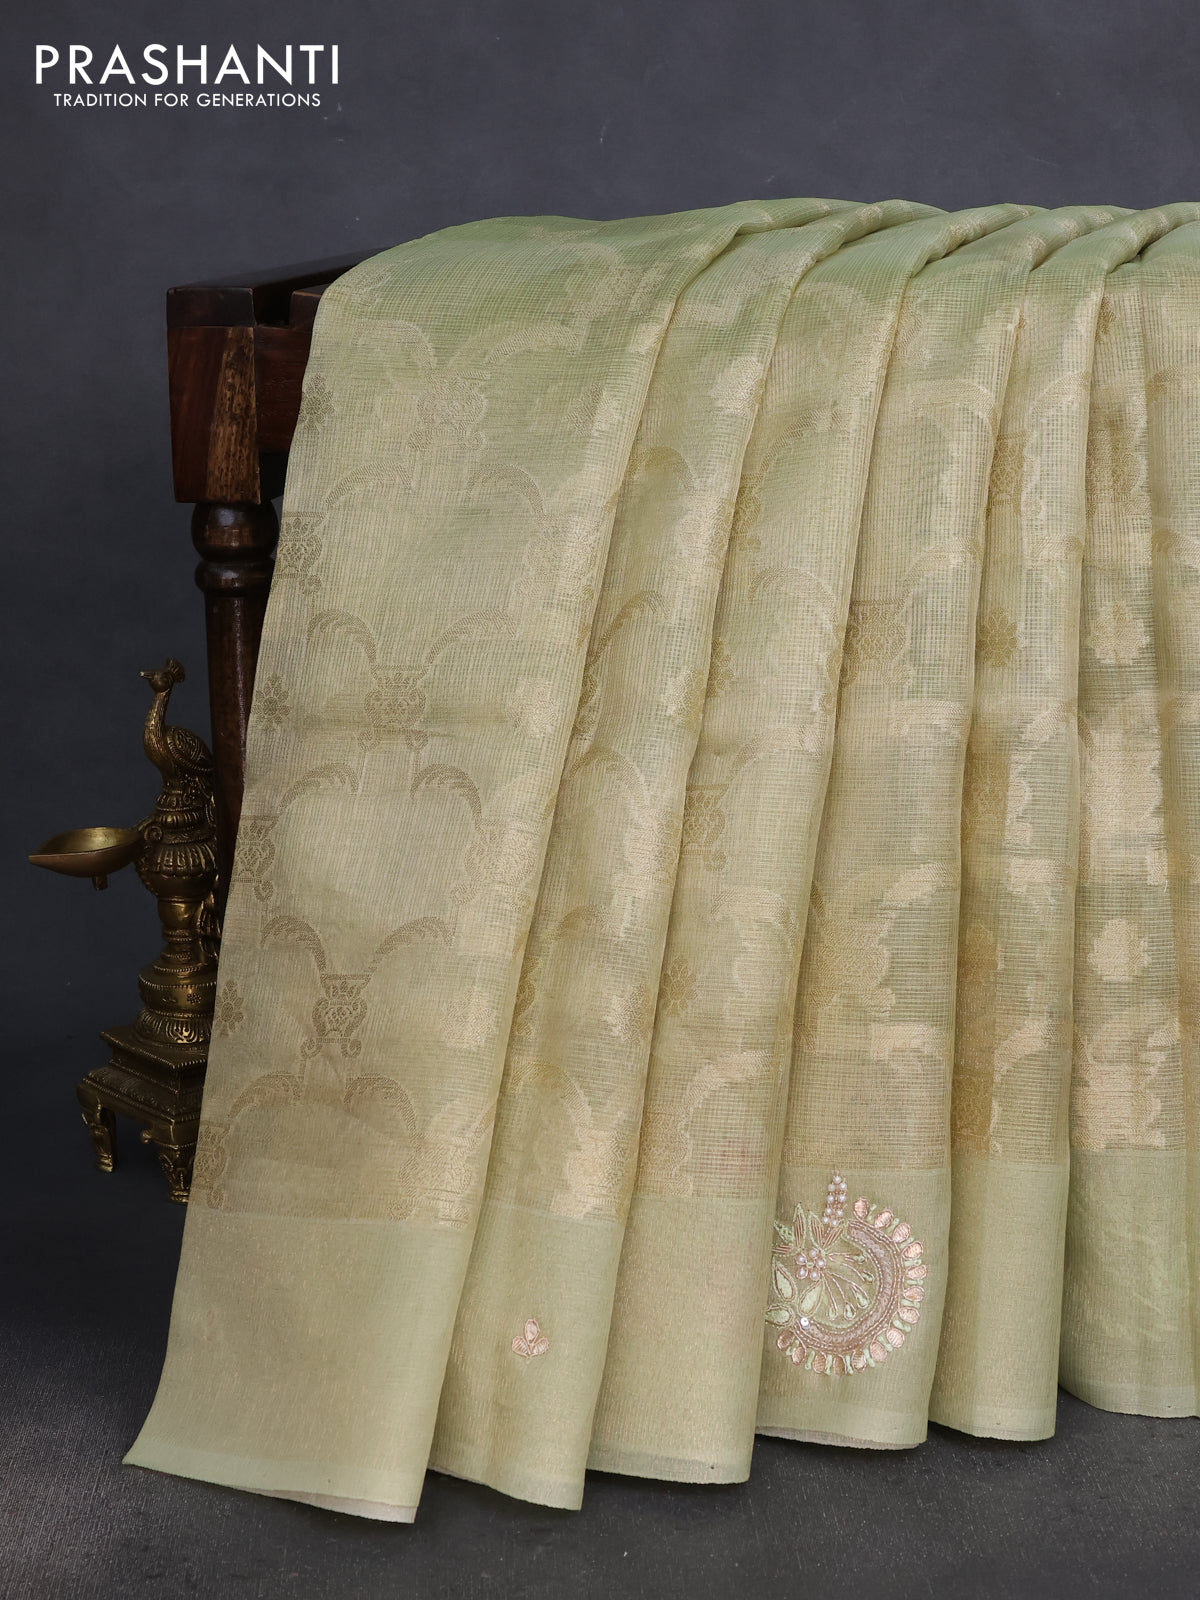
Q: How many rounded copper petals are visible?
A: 14